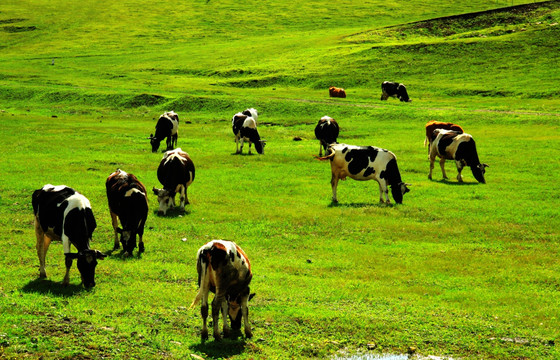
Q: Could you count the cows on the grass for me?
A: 13